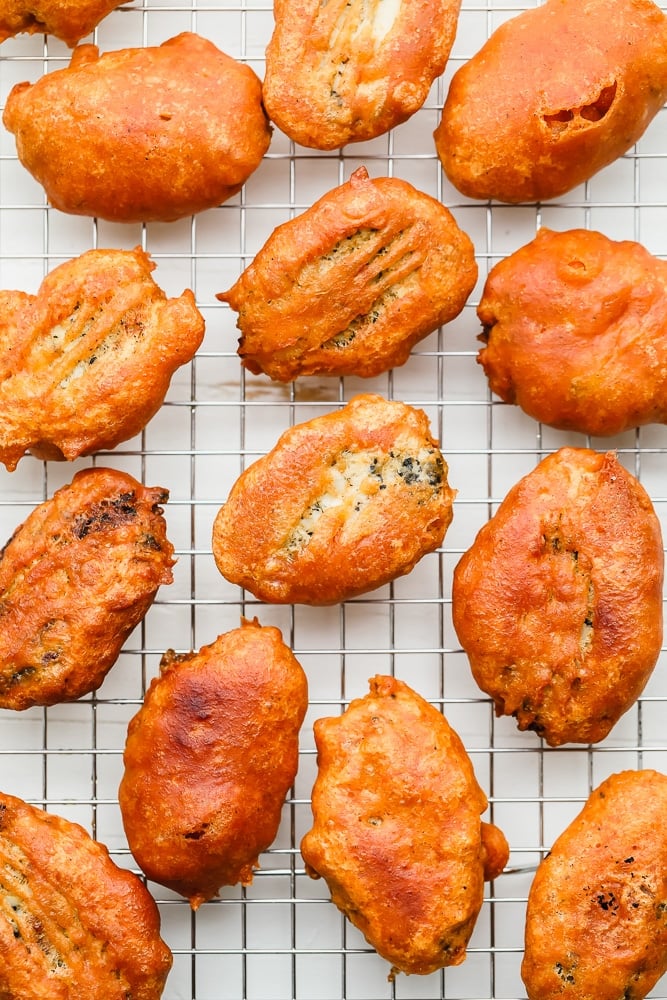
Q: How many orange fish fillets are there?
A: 14